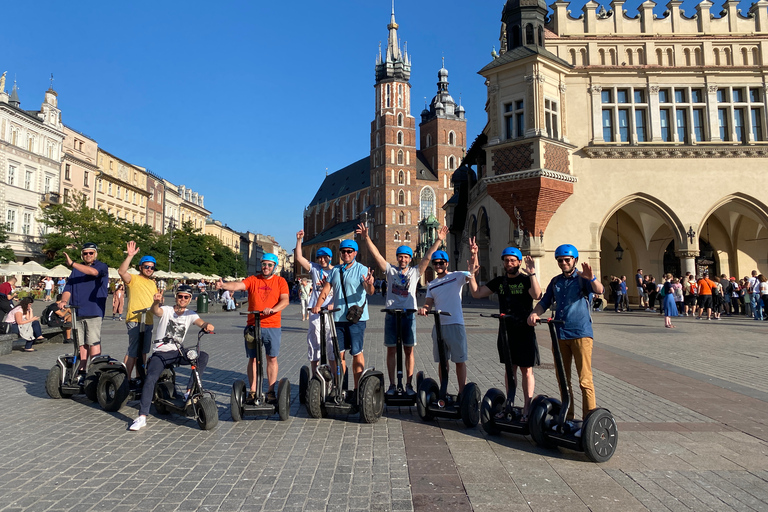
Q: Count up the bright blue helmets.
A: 8